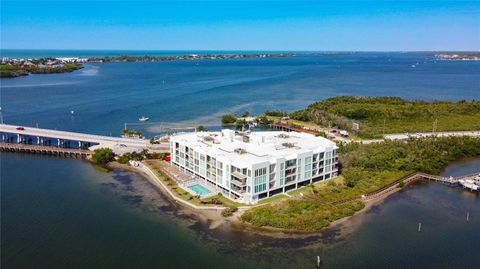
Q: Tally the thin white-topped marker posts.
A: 3